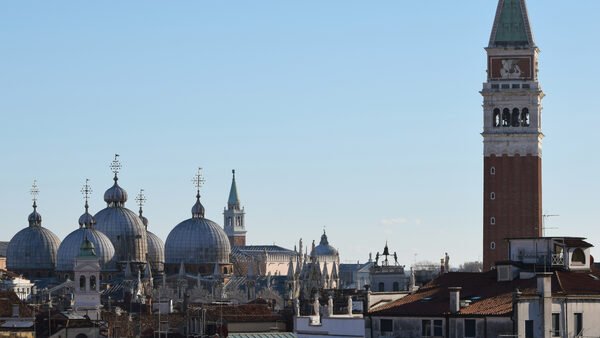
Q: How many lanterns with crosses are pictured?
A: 5